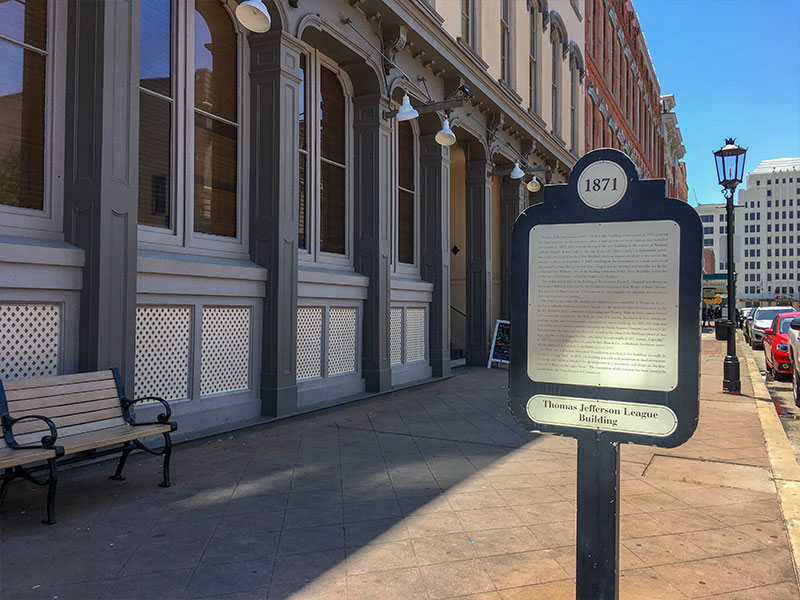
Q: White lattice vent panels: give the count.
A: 7